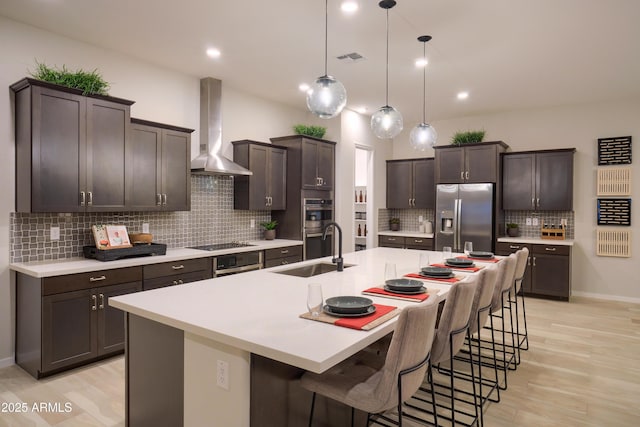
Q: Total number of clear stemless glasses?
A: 5